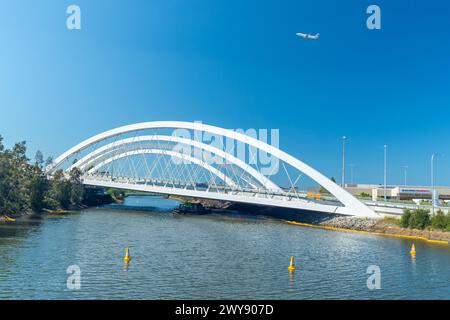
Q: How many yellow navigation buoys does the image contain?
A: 3